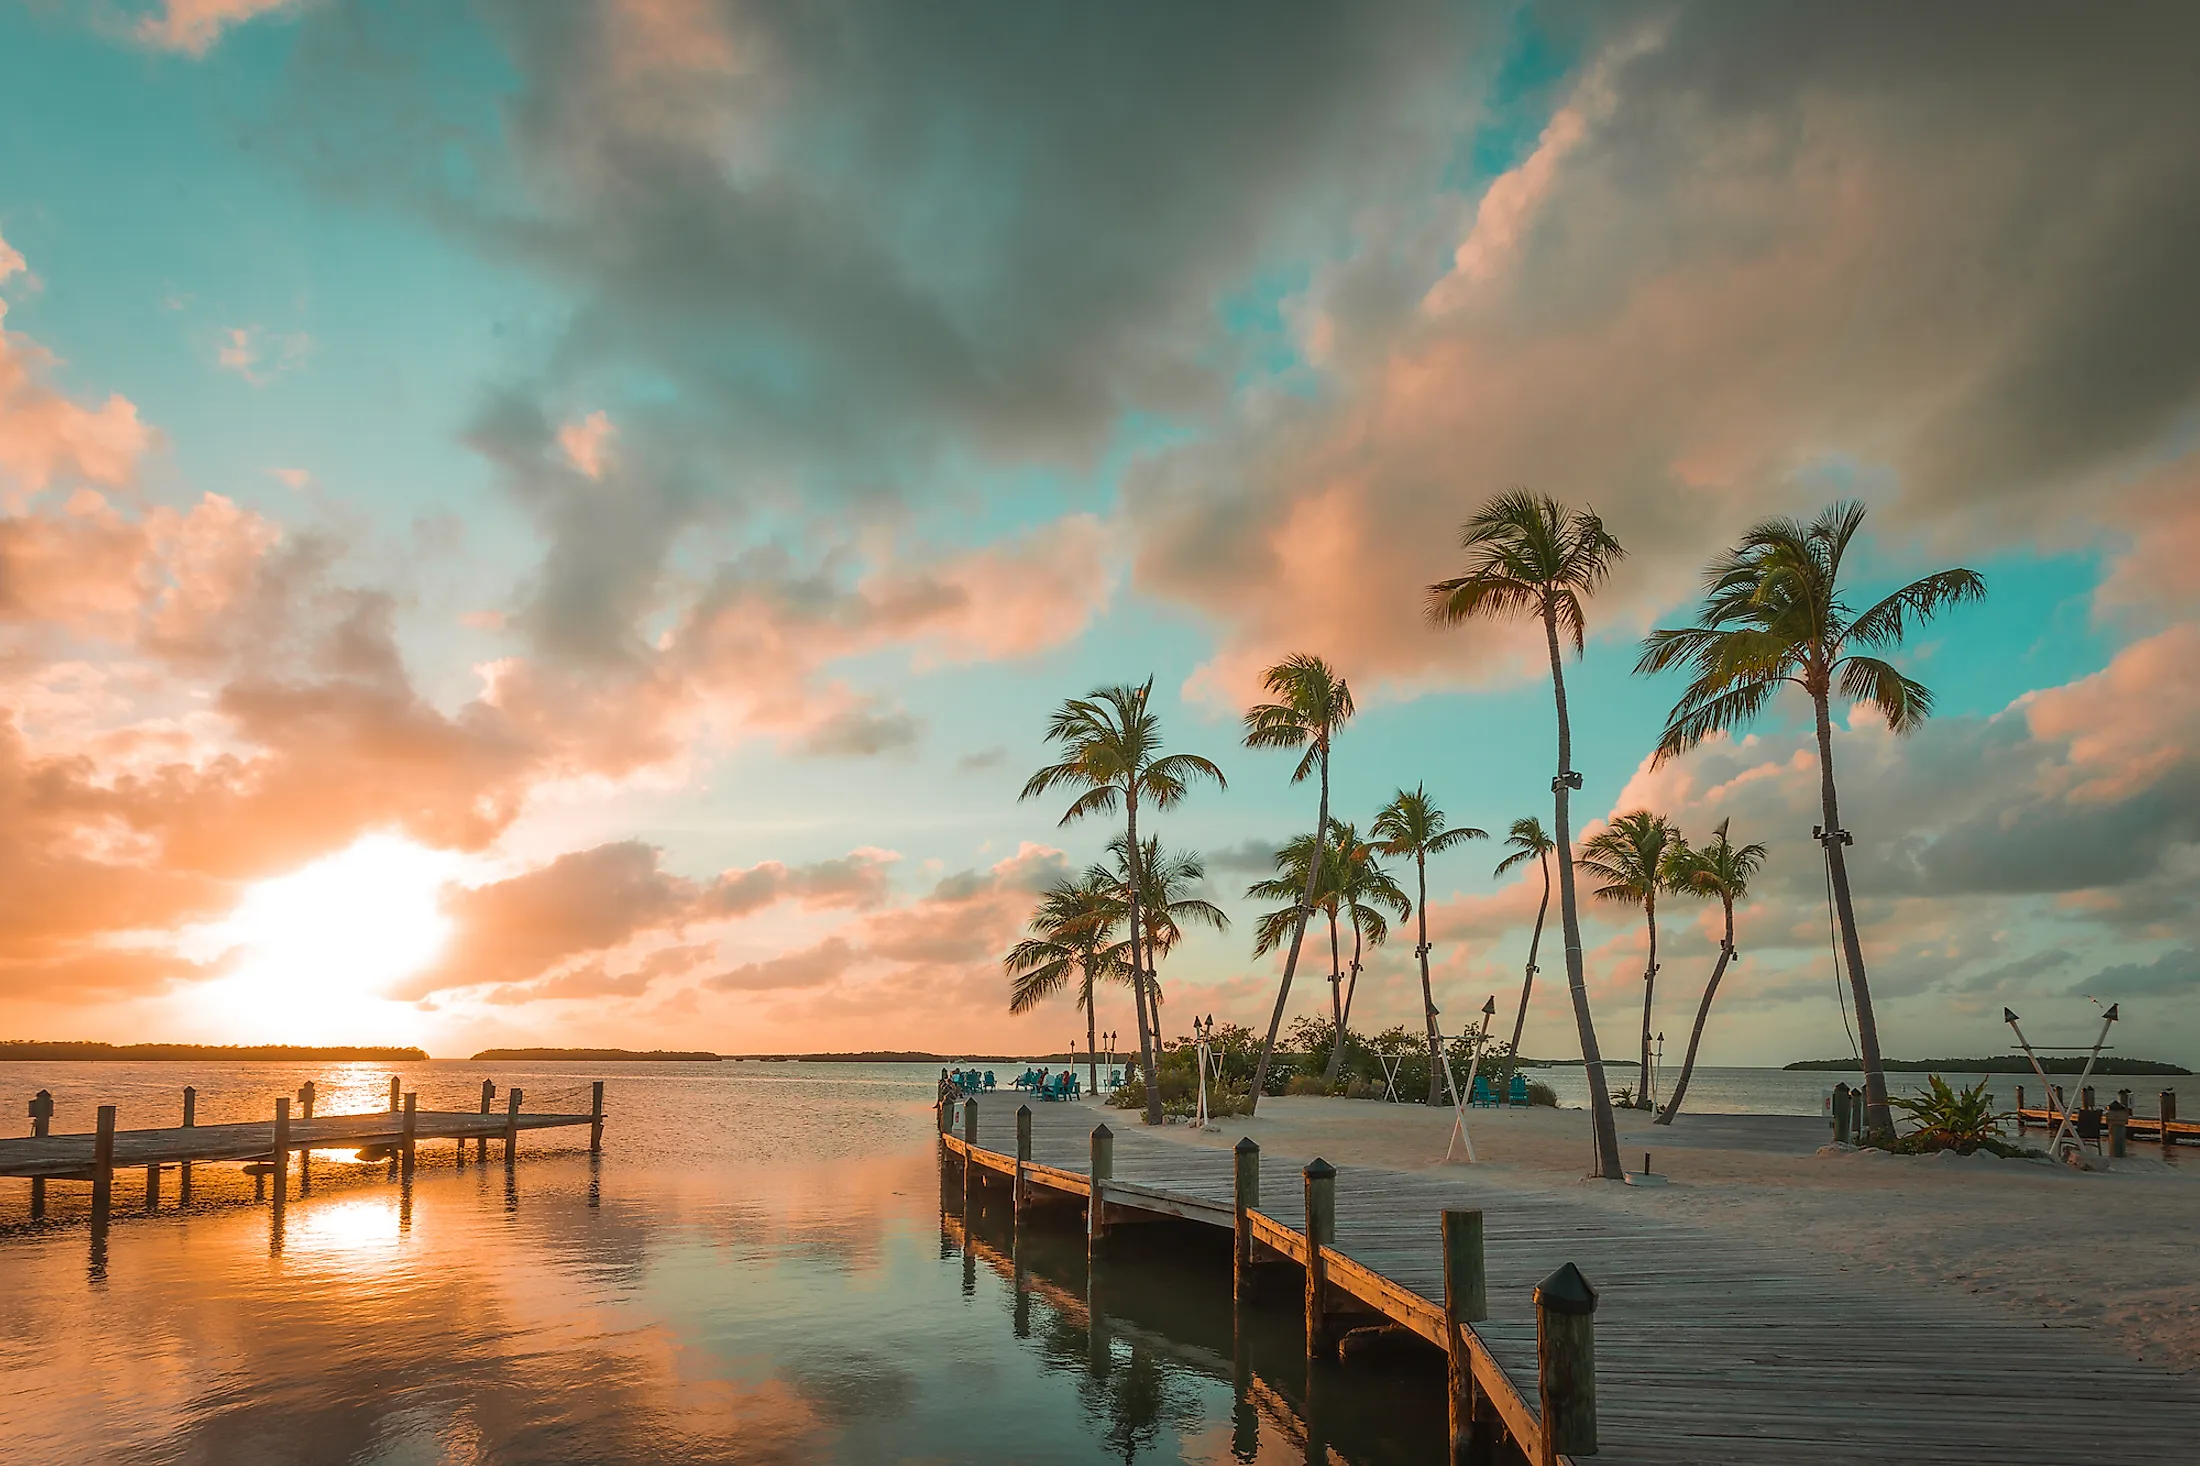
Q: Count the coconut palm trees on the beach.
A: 12